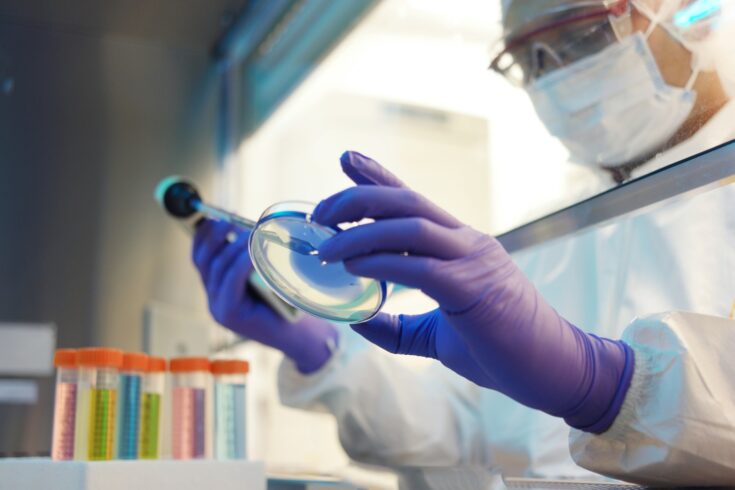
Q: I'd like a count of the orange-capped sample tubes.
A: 6